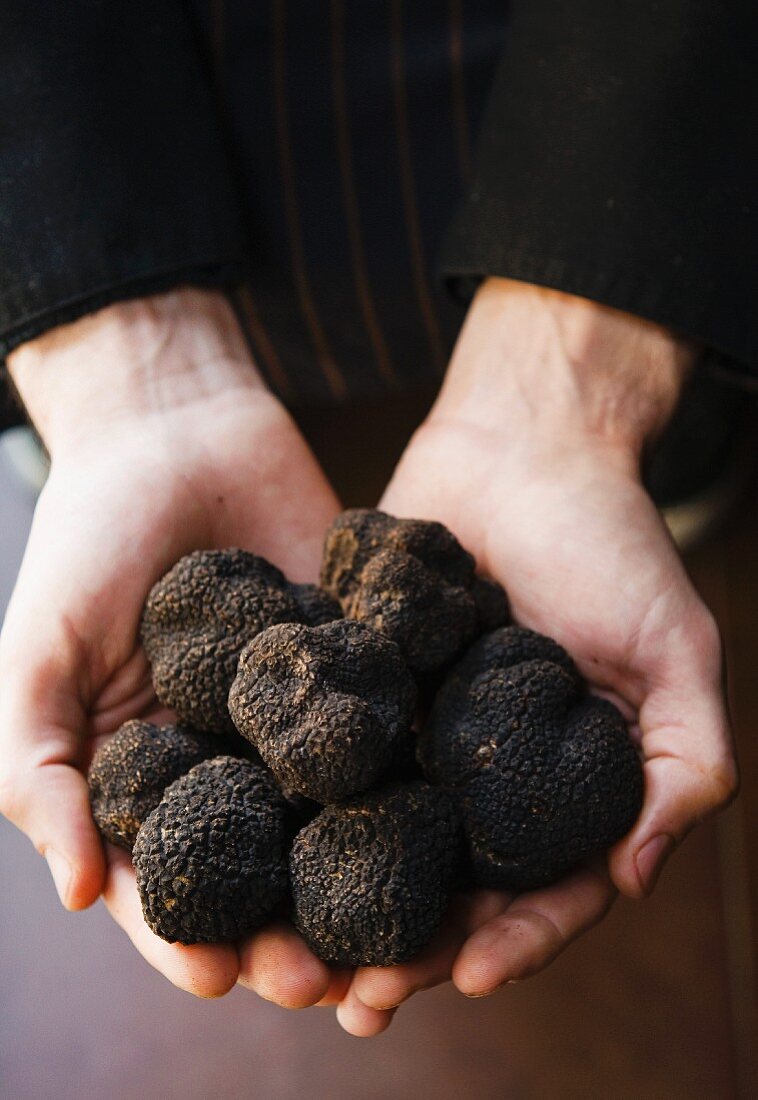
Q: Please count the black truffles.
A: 7